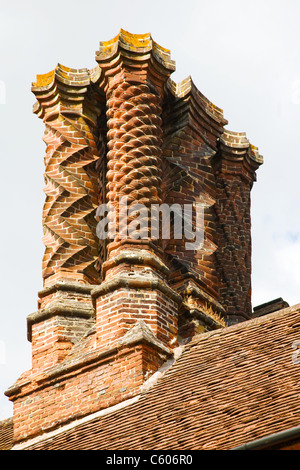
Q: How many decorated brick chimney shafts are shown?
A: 4